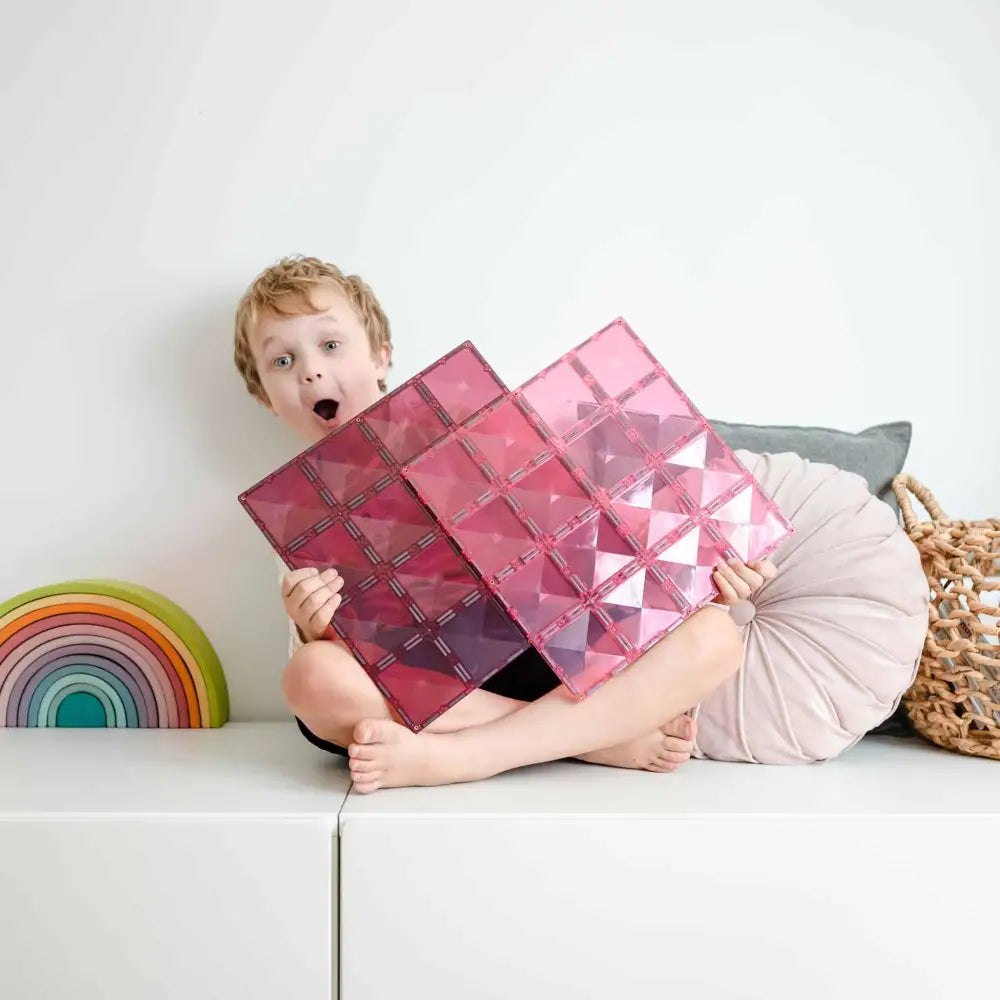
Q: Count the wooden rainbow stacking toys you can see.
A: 1